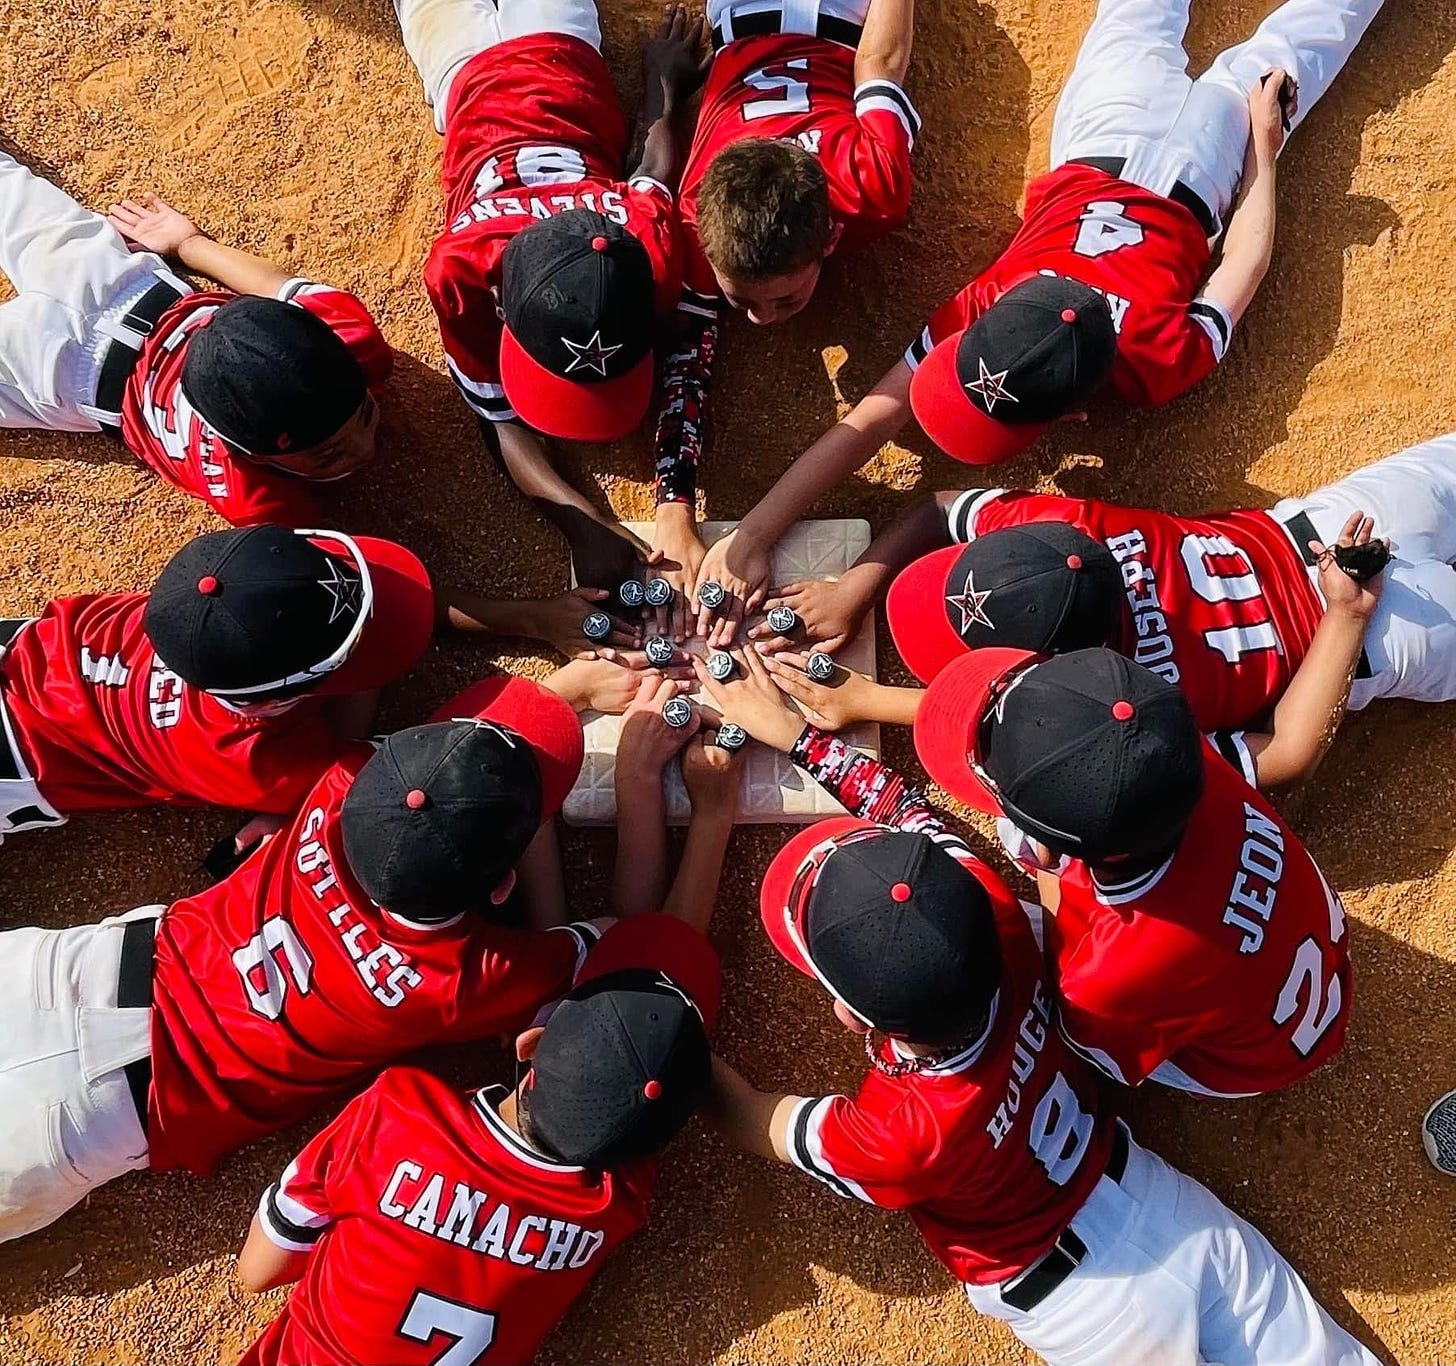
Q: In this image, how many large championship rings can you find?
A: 10